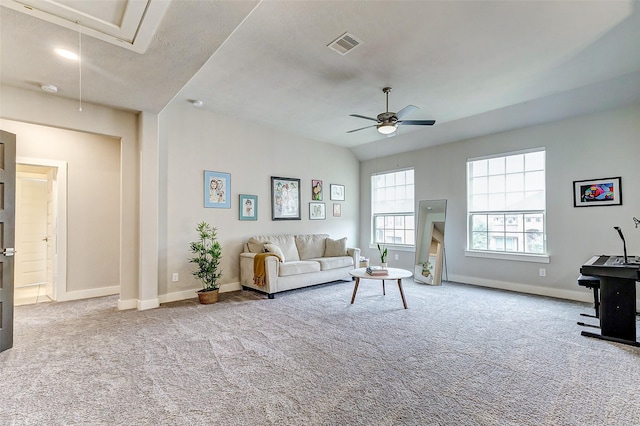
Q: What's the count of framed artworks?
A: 8